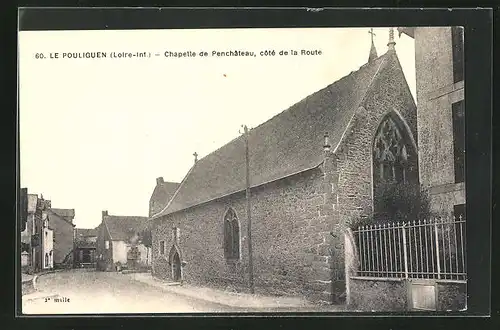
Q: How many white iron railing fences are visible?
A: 1